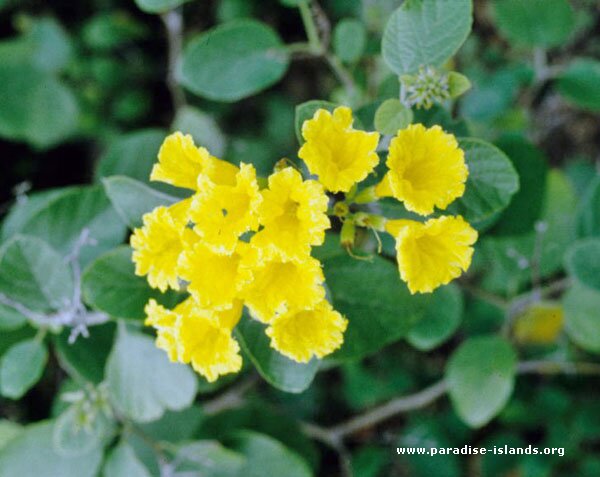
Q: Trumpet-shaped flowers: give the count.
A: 12